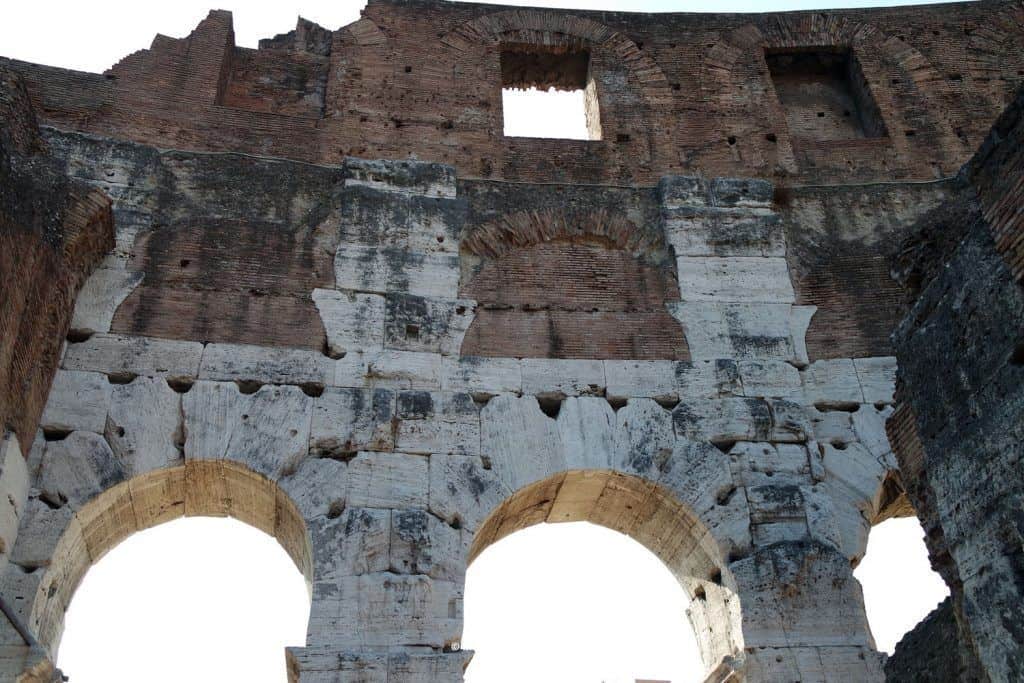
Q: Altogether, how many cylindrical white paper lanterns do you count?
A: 0